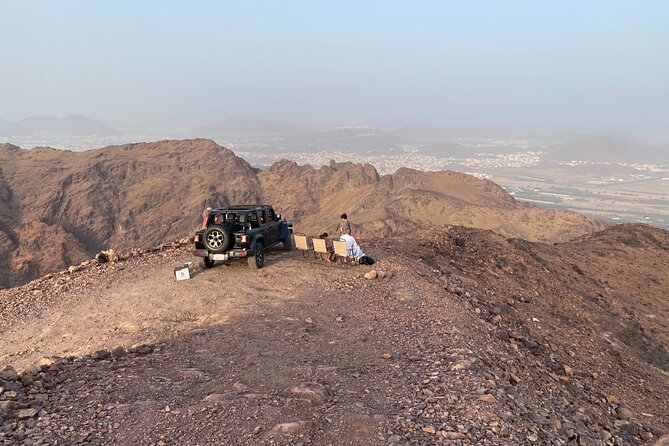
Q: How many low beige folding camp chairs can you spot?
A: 3